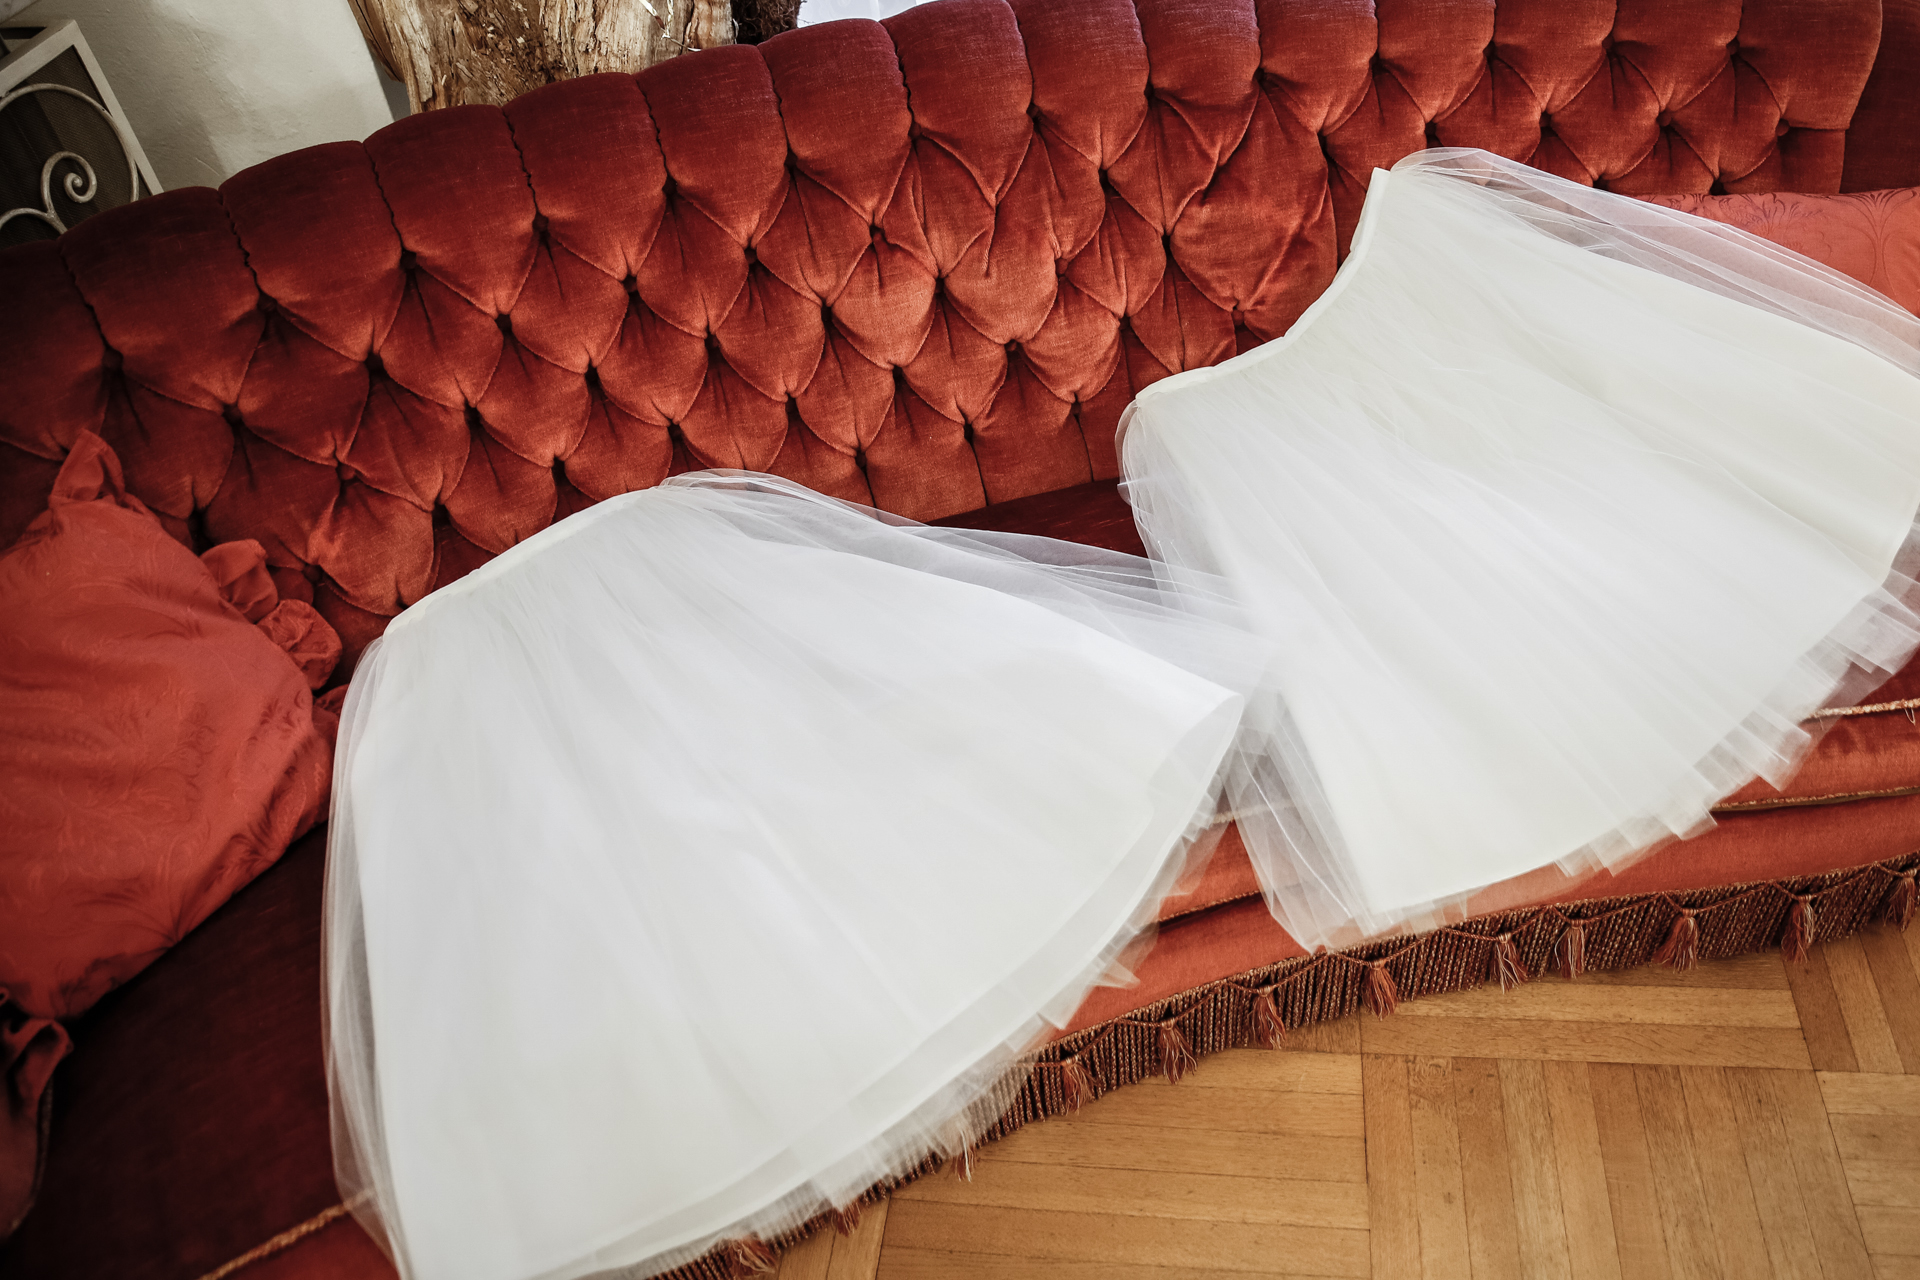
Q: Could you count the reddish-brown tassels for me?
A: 12